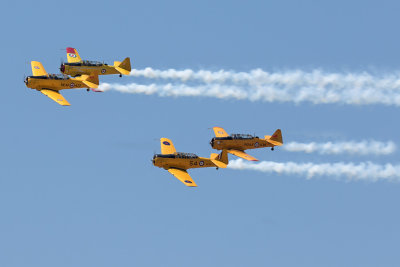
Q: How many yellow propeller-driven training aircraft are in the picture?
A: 4